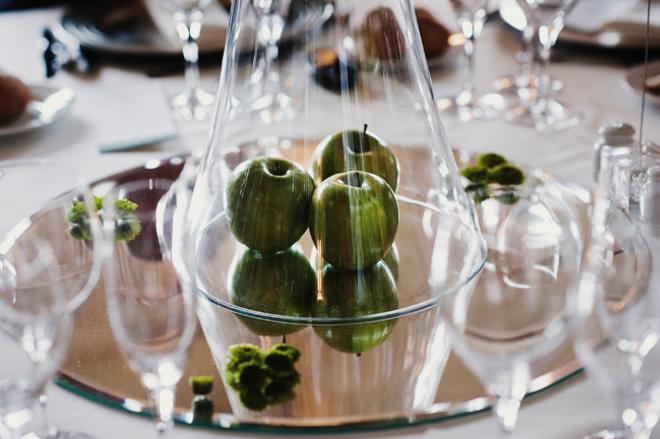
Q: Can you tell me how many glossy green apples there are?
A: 3